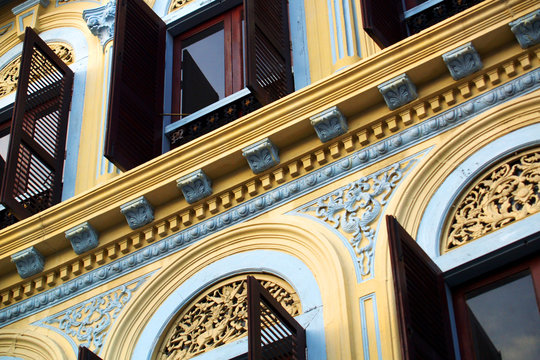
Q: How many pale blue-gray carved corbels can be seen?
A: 9